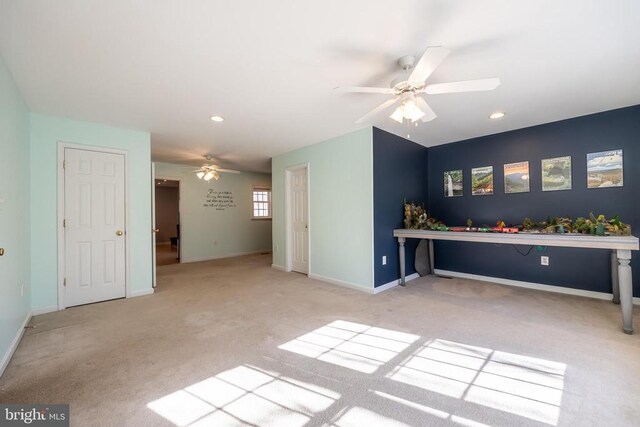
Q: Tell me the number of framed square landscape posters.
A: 5